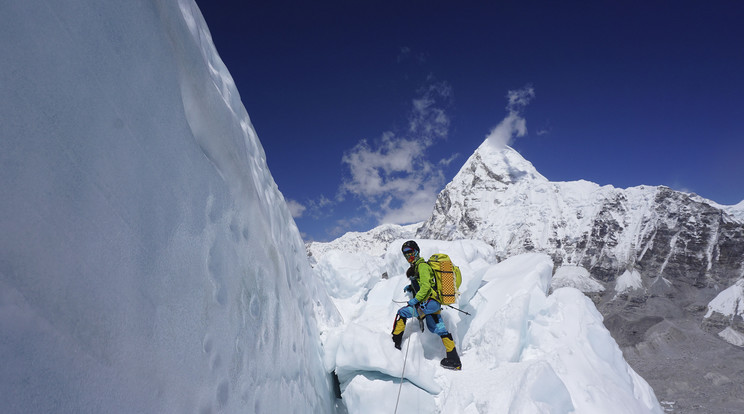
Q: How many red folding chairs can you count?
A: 0